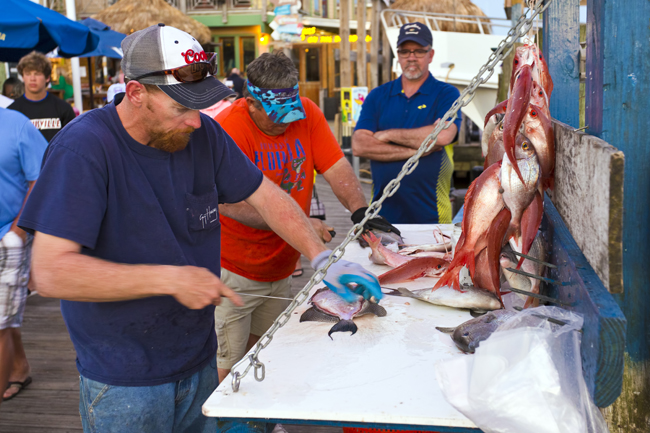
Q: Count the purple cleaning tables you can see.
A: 0